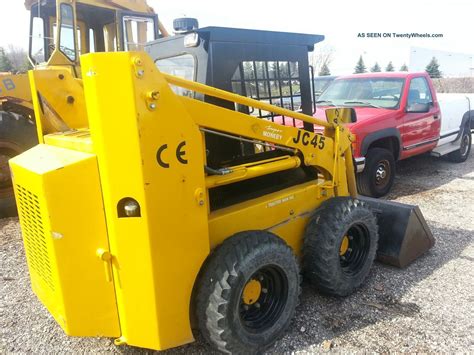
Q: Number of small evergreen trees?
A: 6